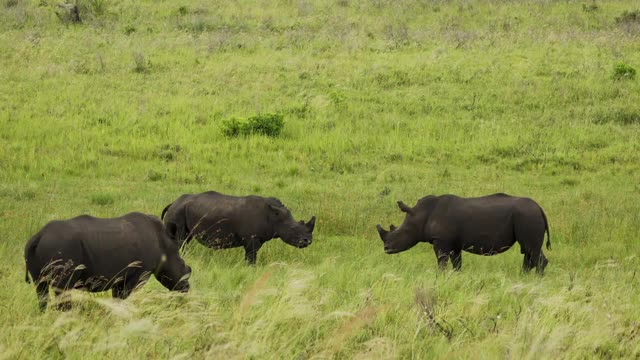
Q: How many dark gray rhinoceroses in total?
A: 3